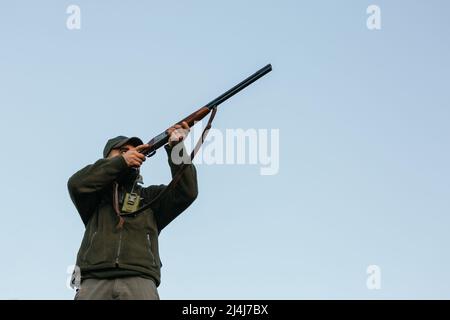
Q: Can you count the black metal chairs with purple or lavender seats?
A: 0